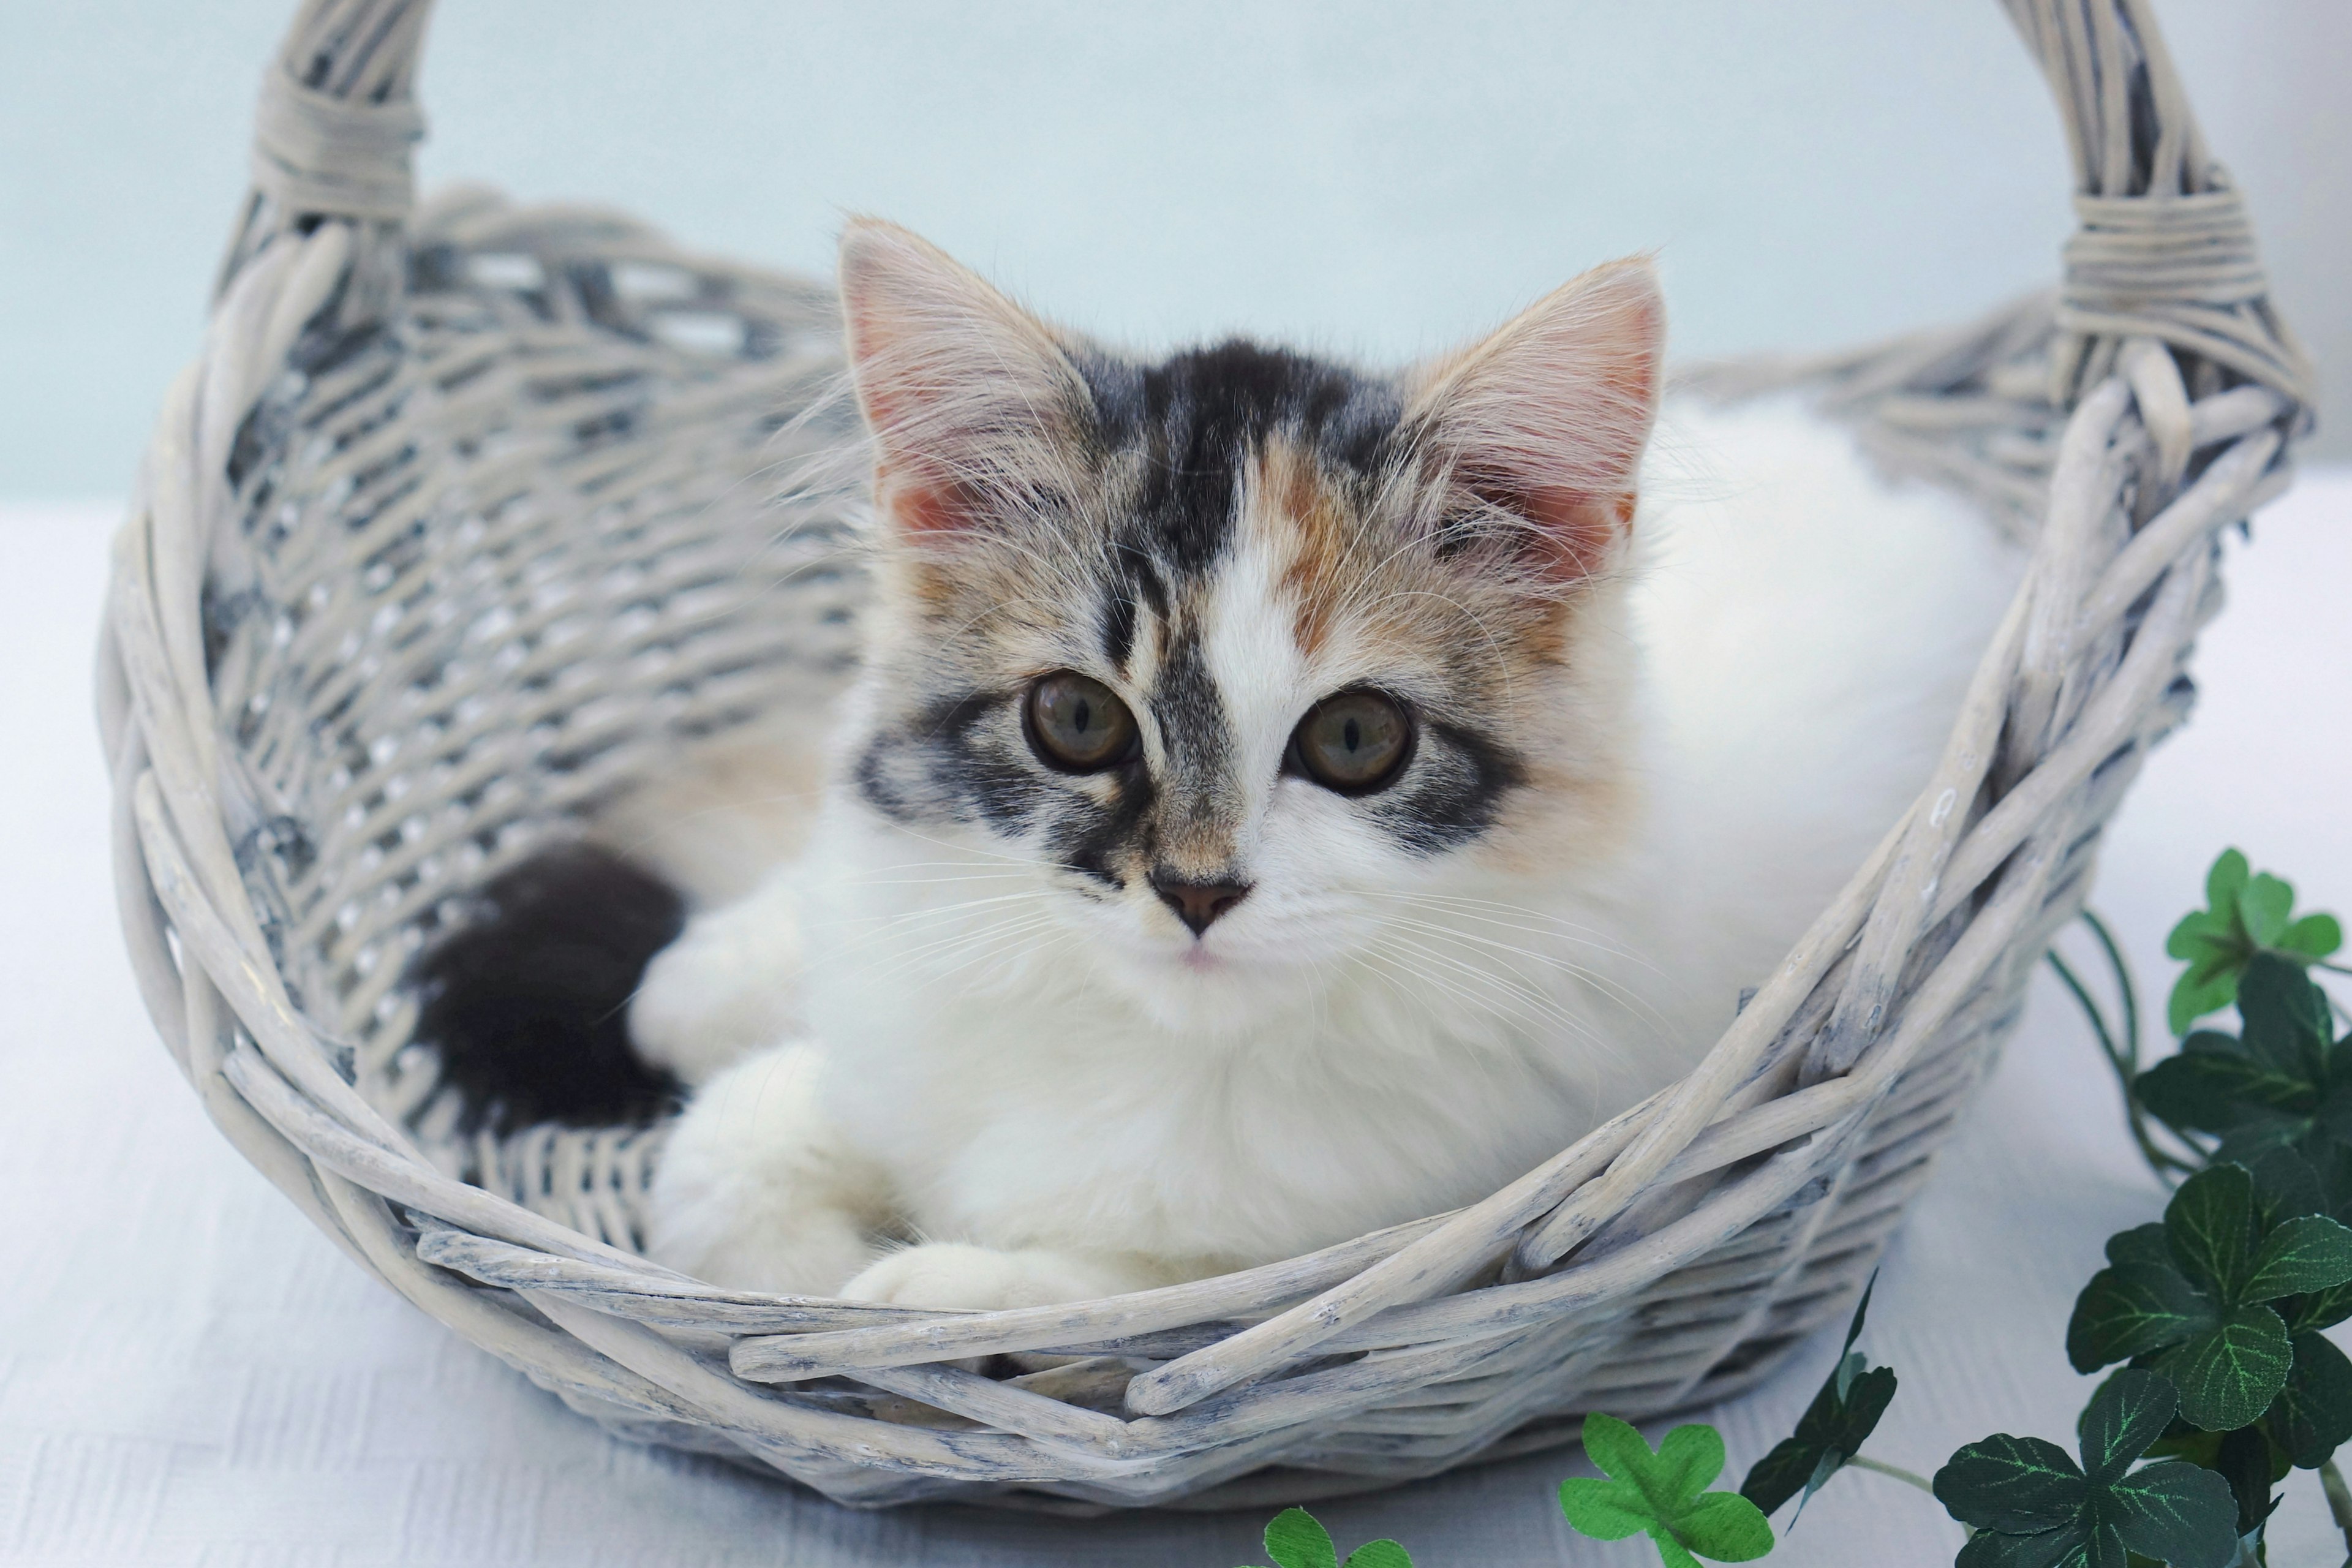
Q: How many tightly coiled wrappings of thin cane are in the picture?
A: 2